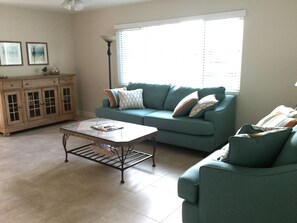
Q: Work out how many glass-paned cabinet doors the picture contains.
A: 4